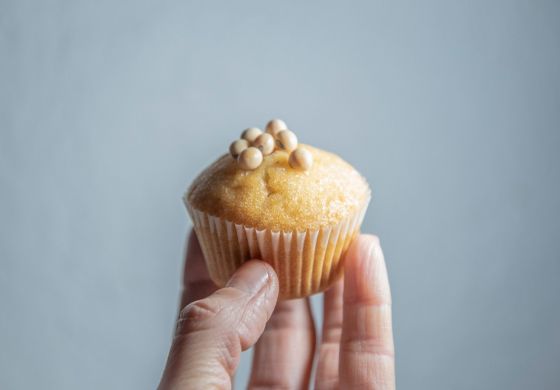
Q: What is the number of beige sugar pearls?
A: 7